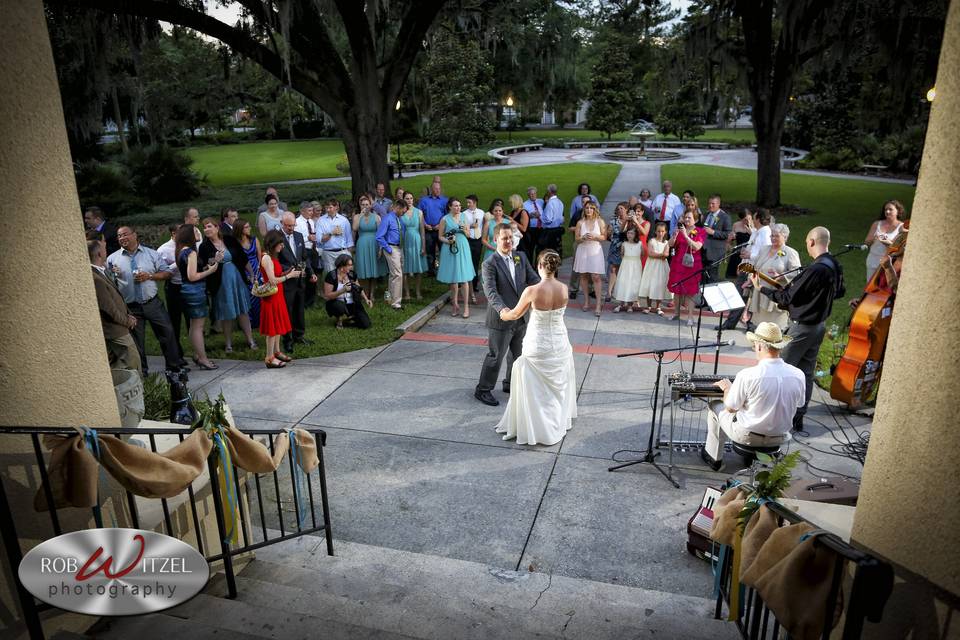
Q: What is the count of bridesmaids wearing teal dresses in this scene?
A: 4